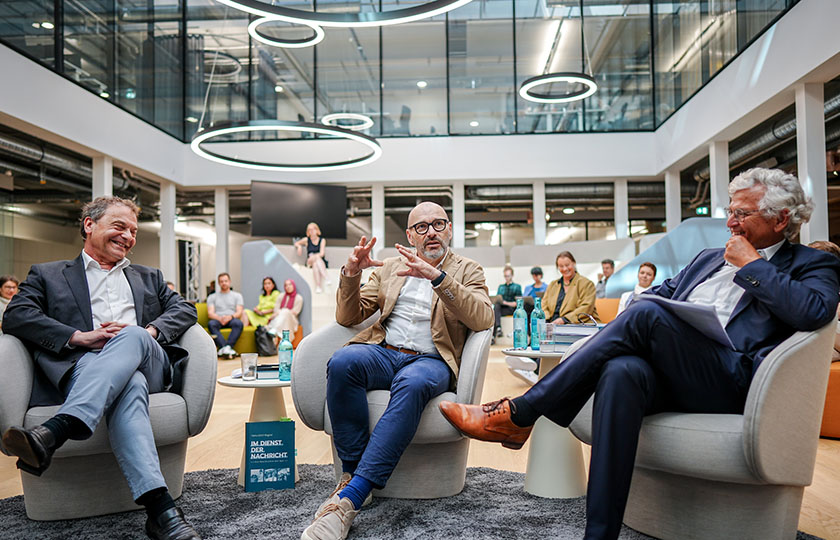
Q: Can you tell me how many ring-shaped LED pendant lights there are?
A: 5